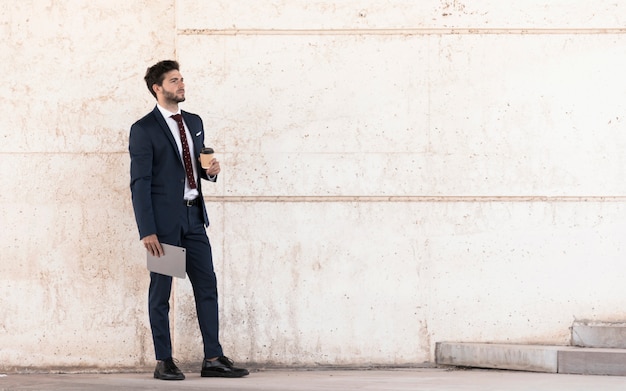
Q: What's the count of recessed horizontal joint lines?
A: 2